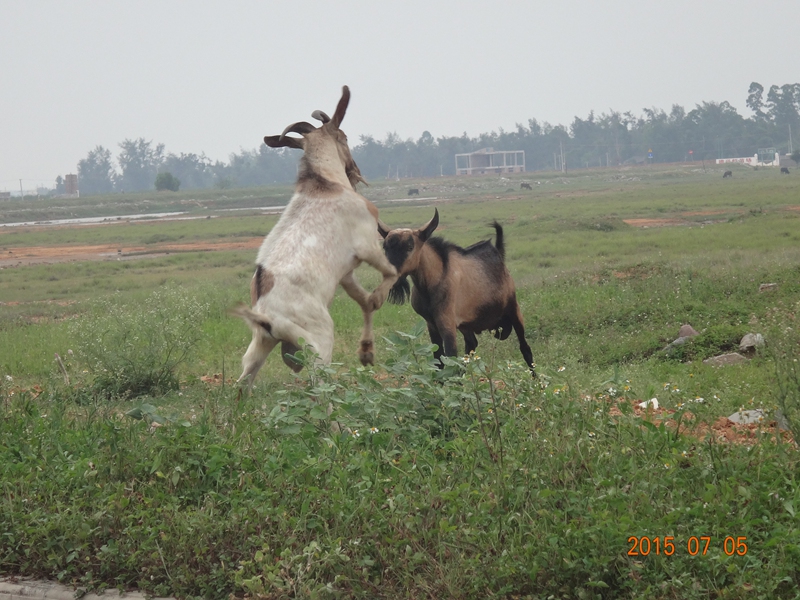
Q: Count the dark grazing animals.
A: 4